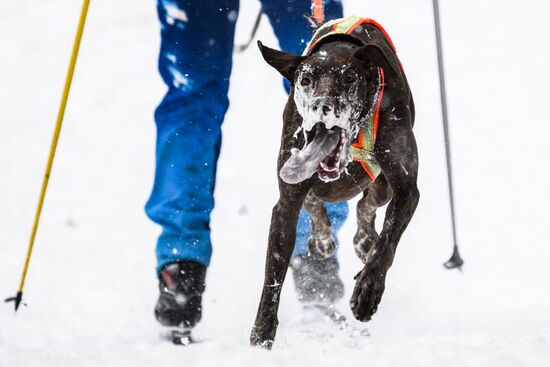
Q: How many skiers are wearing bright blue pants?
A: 1